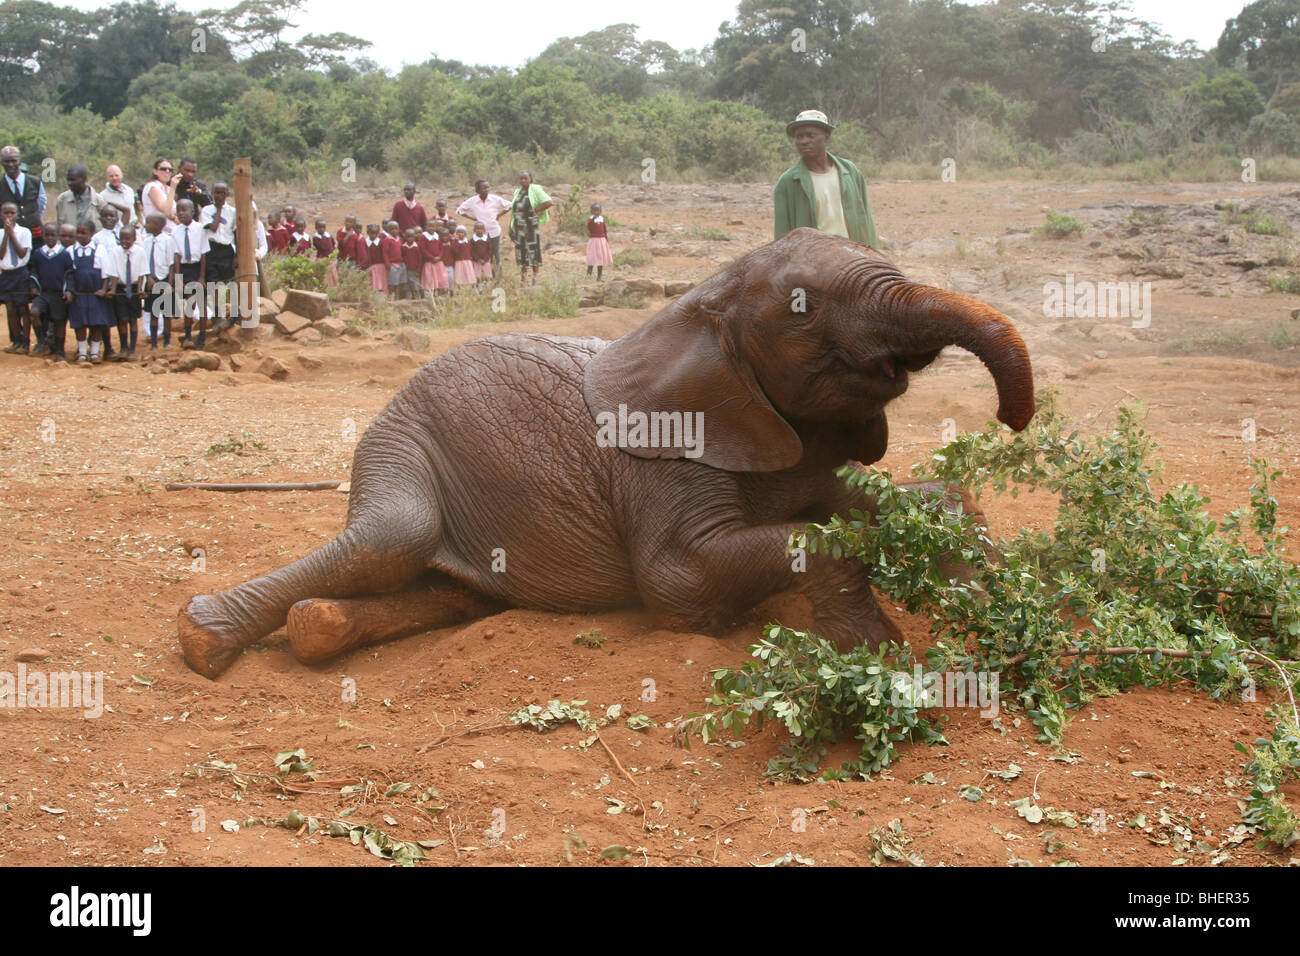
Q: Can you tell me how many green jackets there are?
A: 2